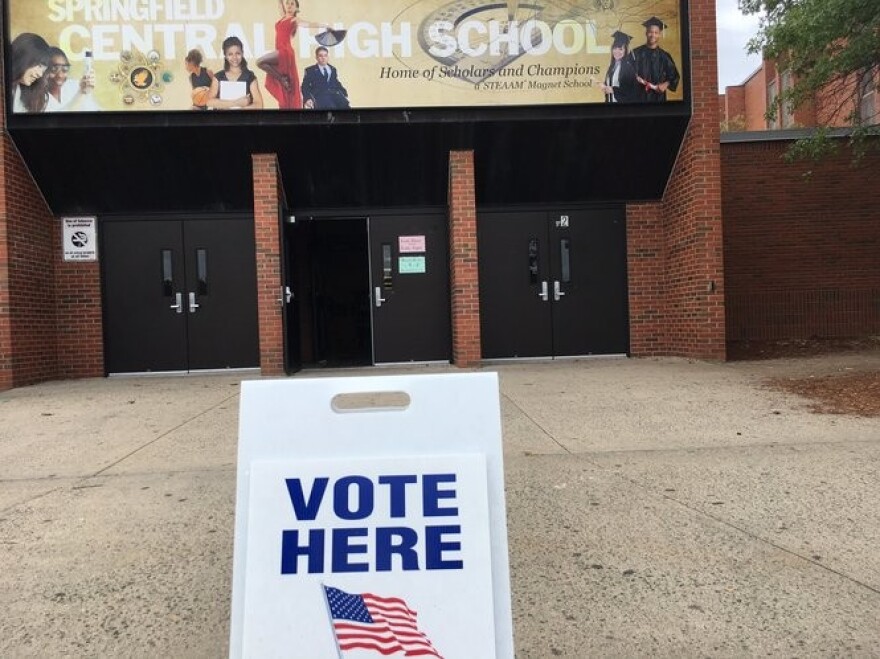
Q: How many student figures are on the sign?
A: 8